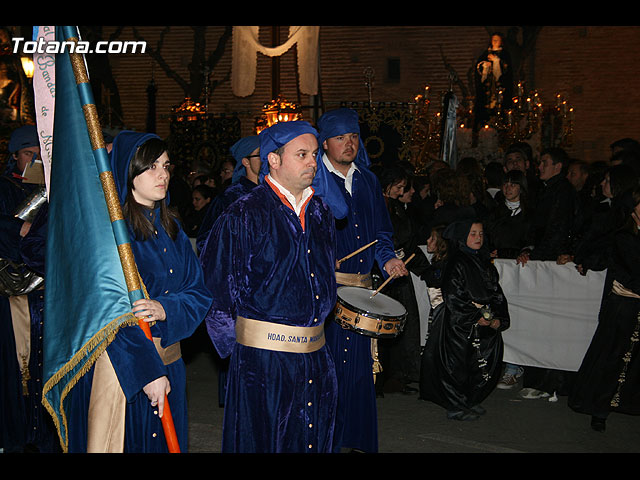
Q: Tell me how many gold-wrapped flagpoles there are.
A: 1